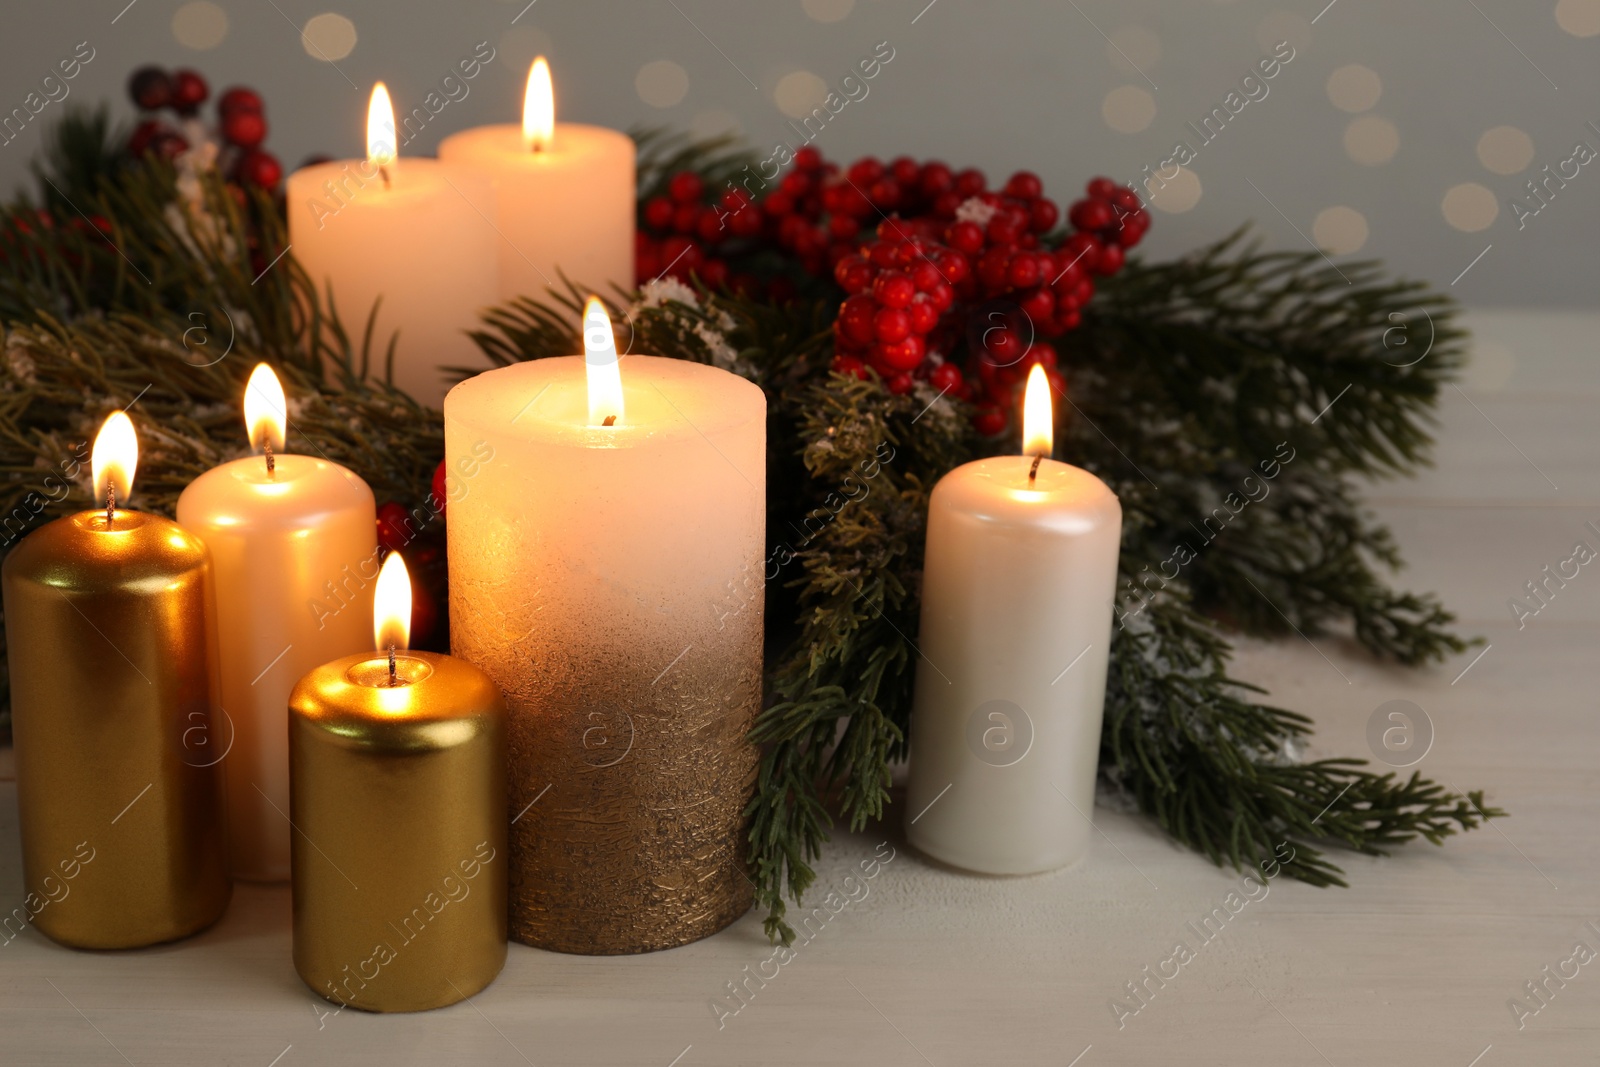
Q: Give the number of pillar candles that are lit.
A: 7